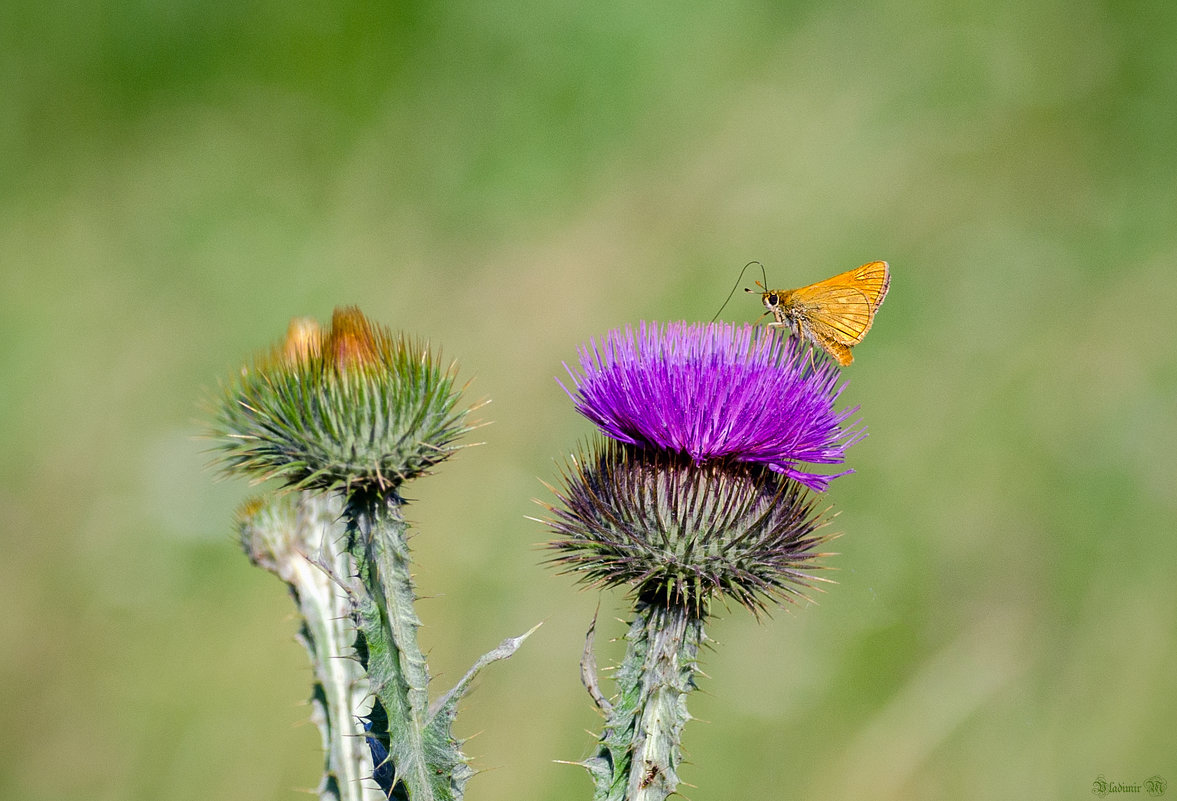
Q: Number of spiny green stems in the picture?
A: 3